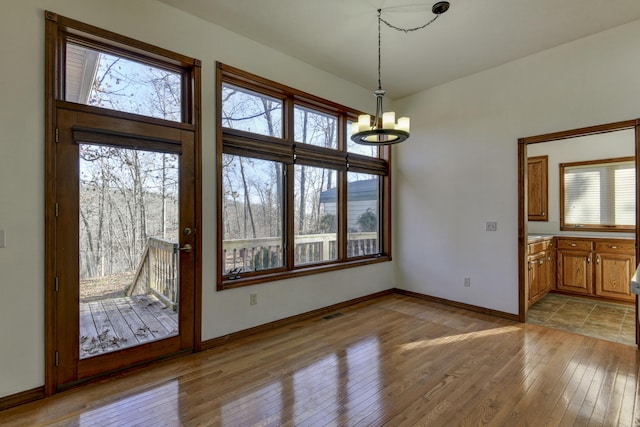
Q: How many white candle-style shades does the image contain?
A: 6